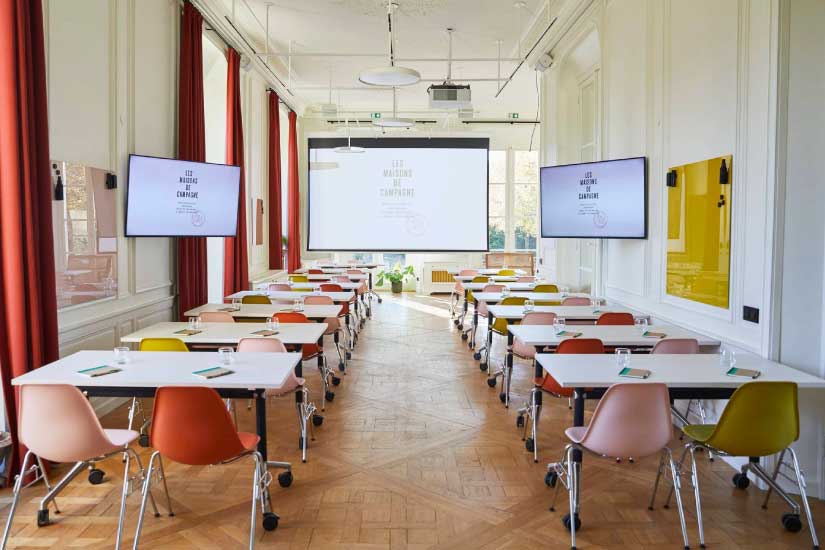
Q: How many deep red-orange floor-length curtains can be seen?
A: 5